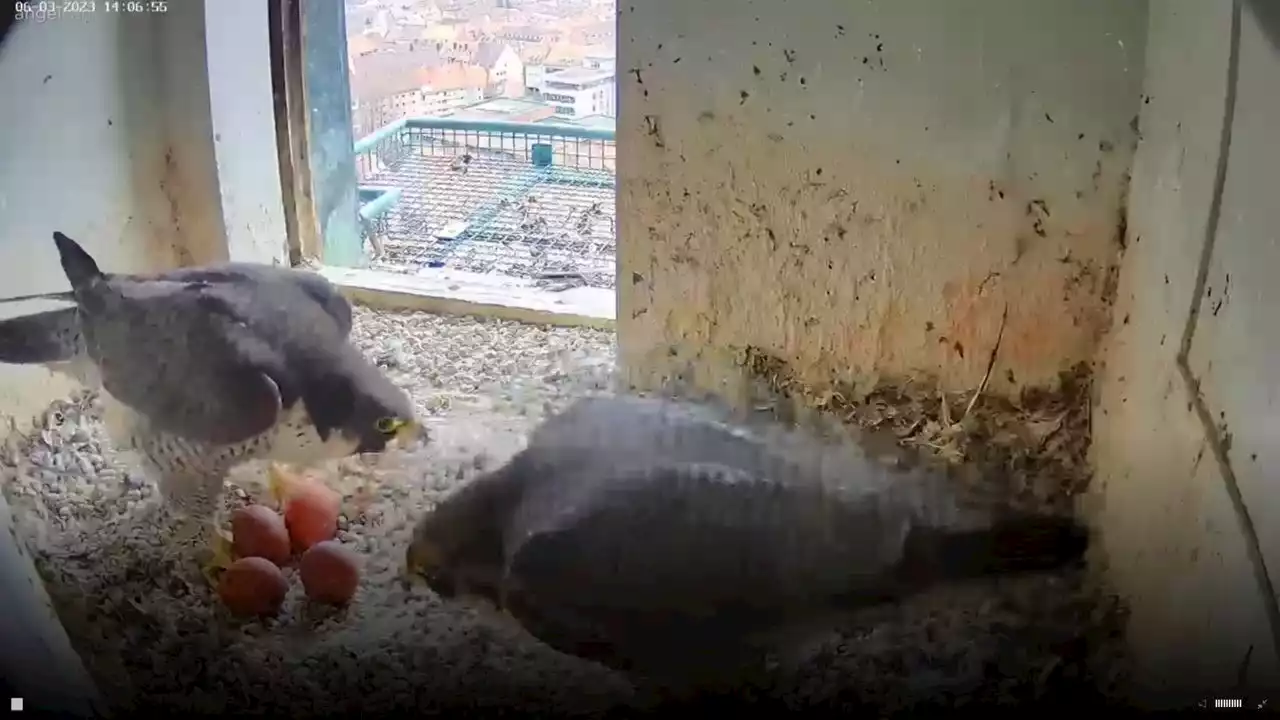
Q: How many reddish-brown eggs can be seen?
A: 4